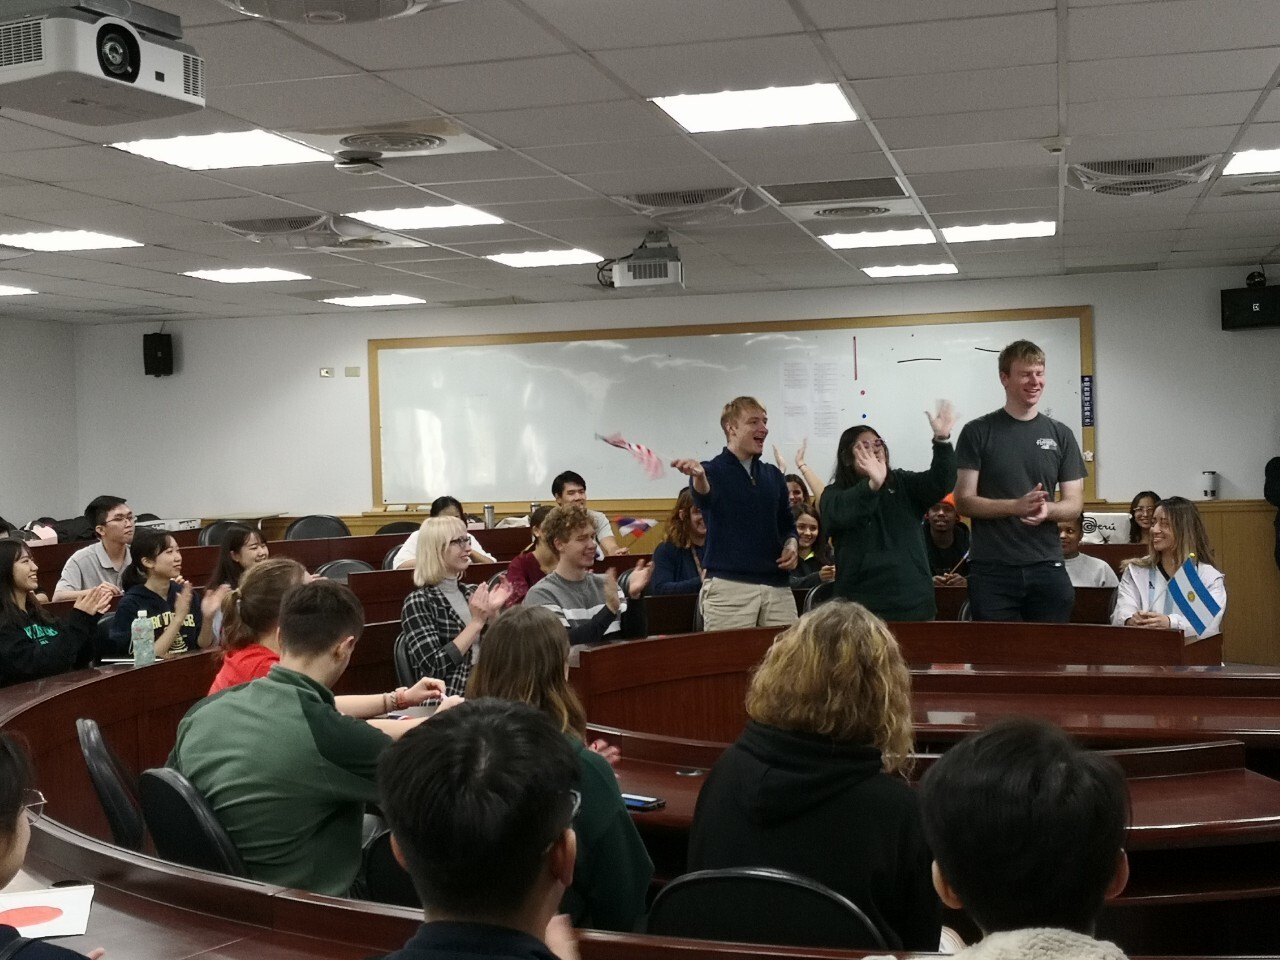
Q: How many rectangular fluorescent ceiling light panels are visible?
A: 12